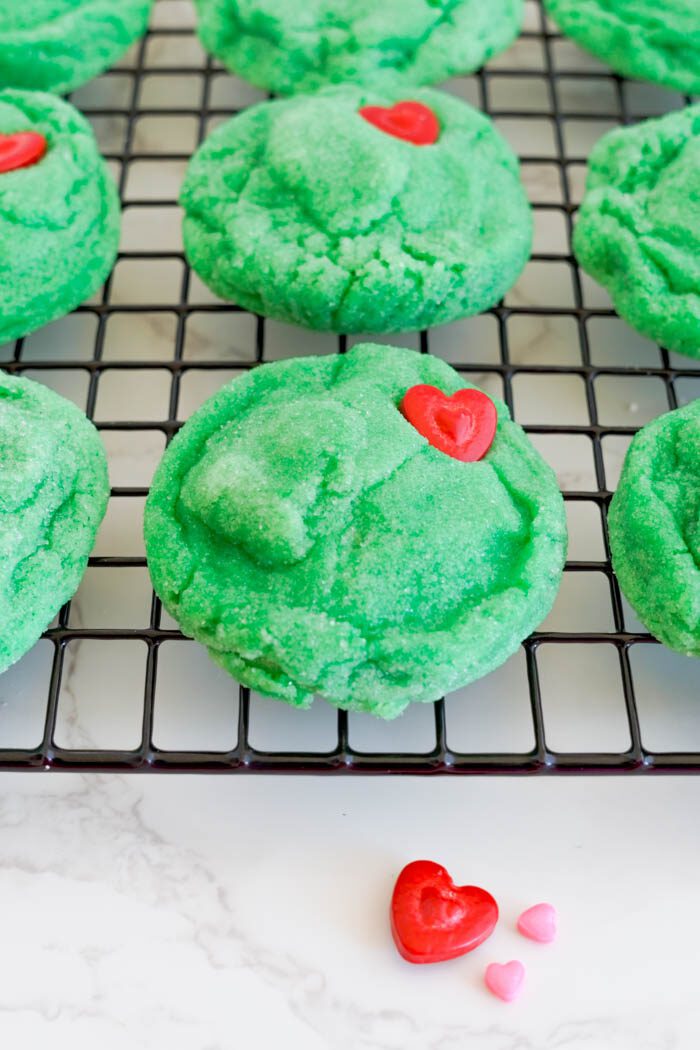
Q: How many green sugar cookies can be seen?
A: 9